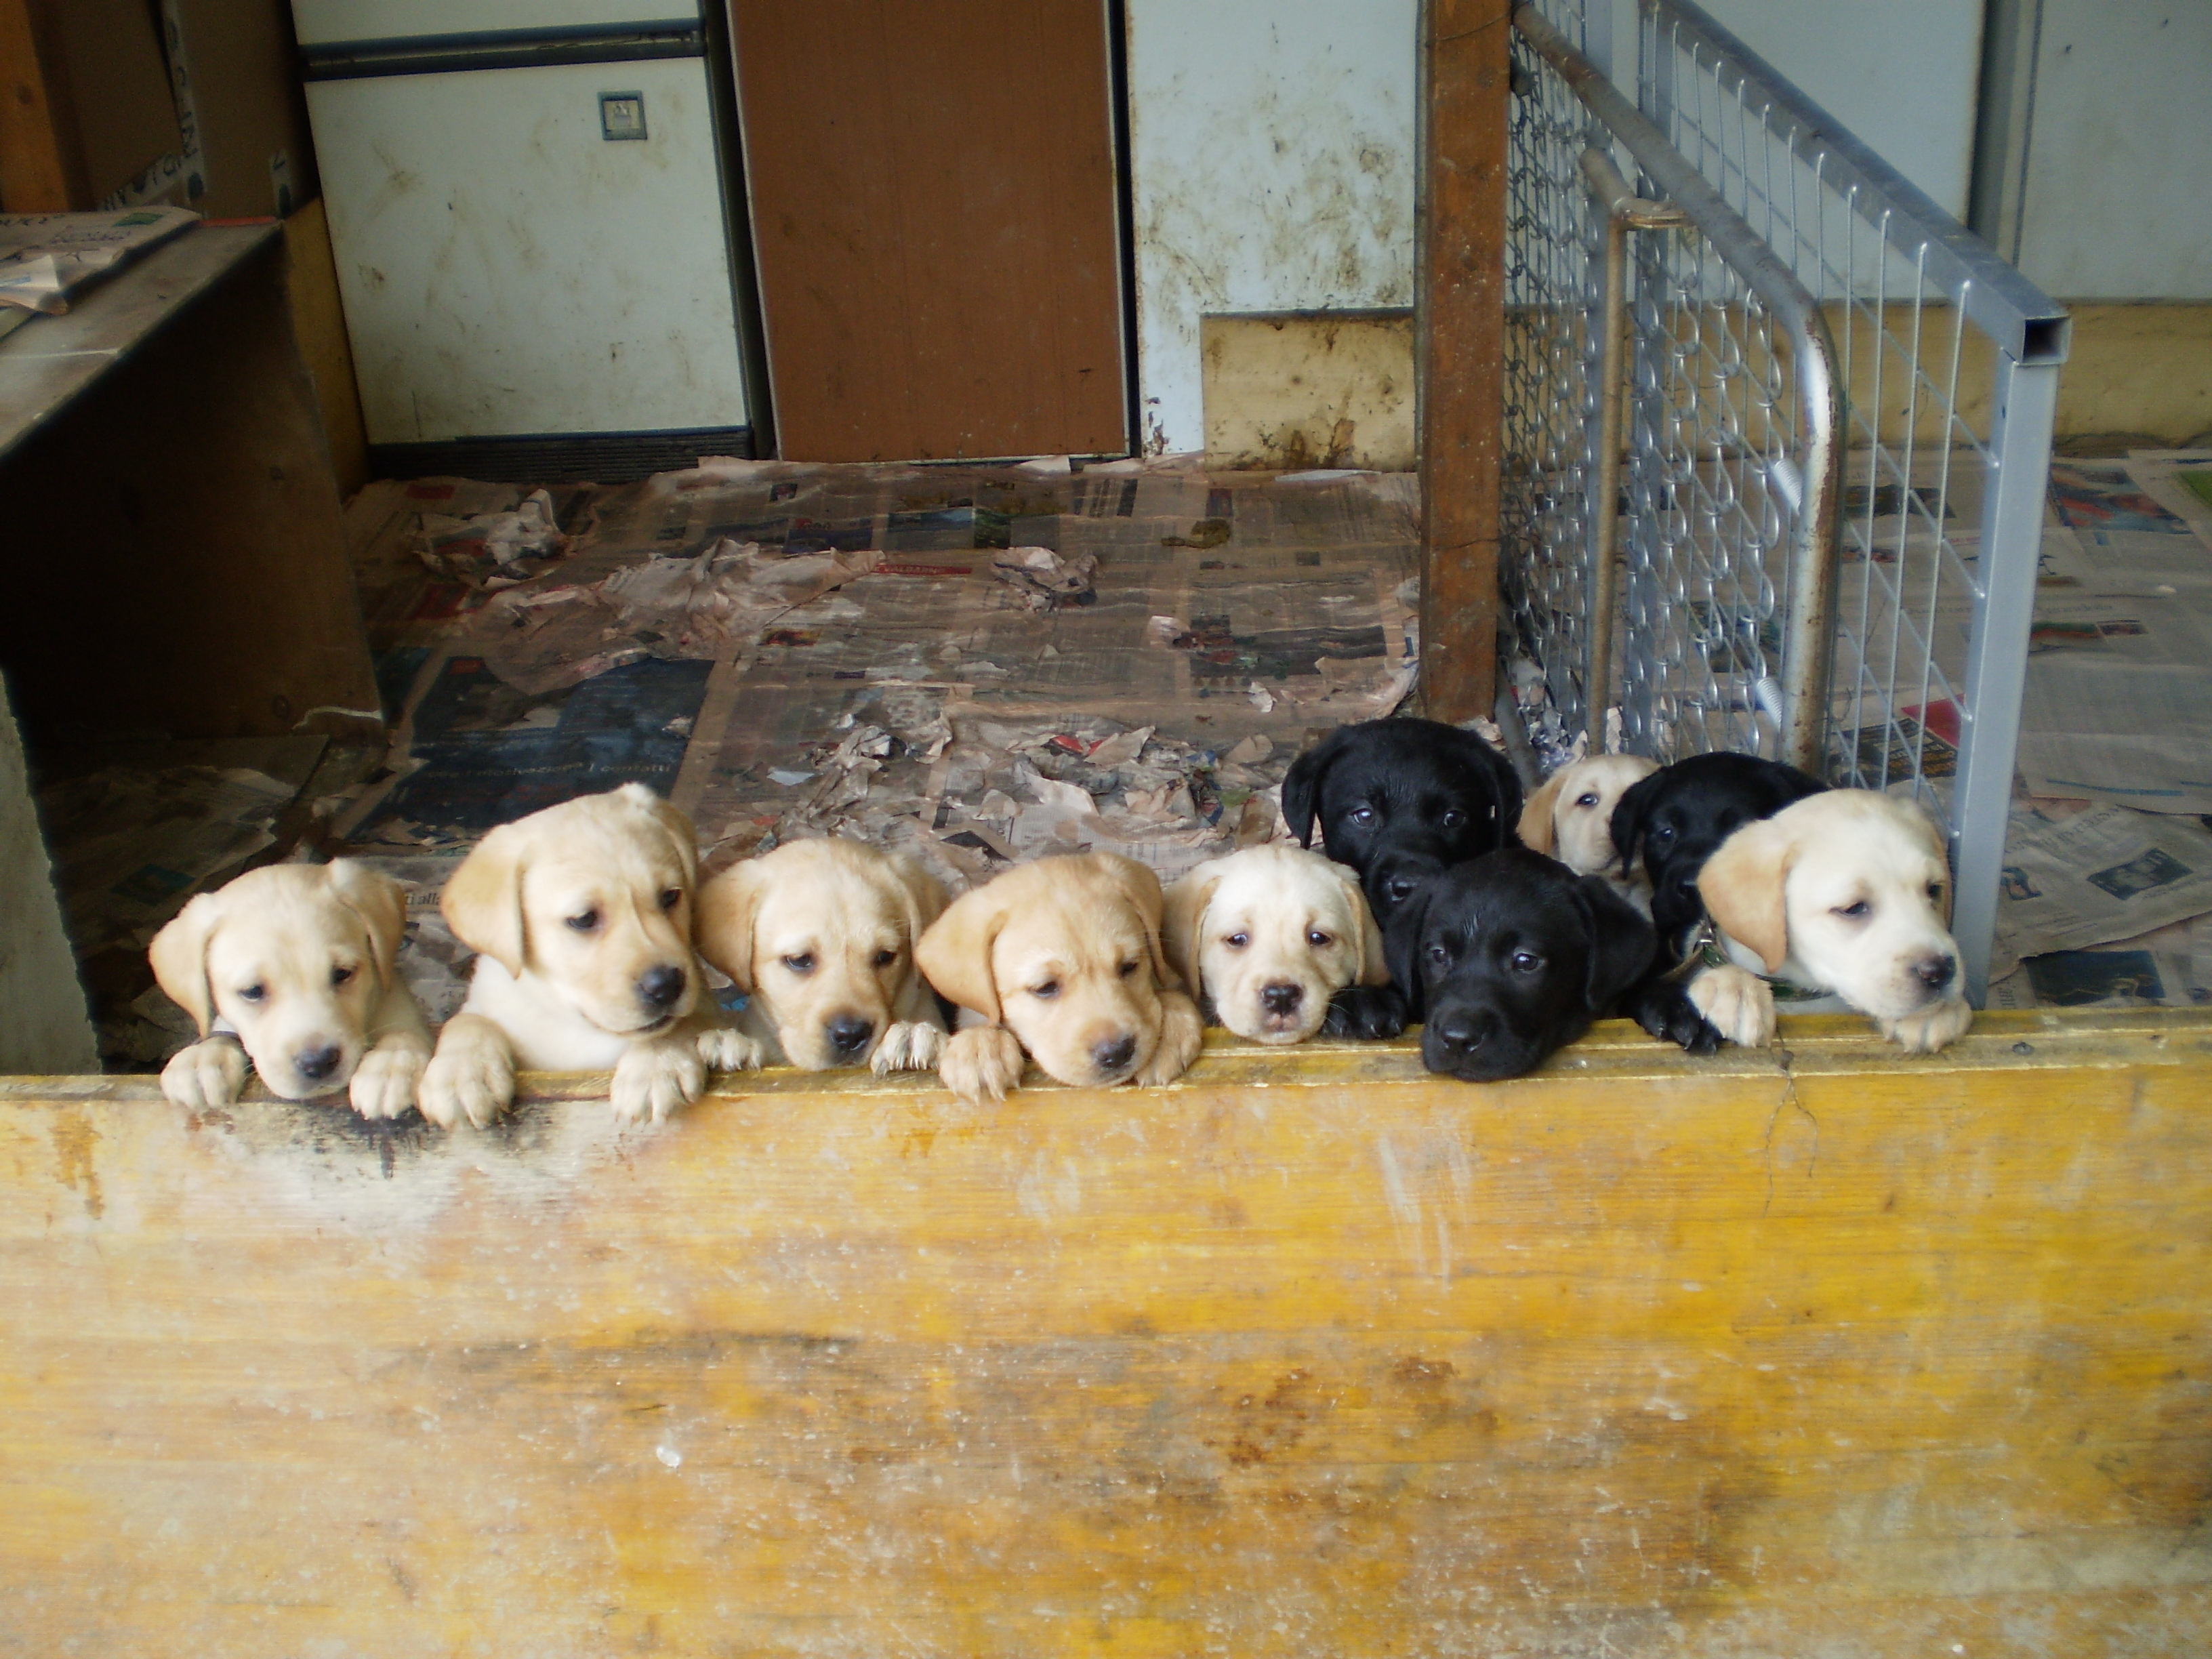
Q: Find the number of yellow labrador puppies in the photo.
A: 7